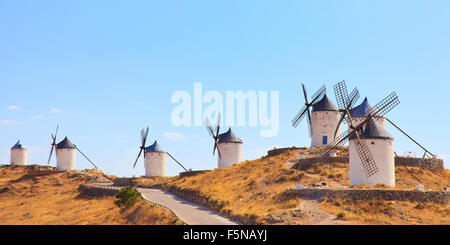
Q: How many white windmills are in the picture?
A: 7